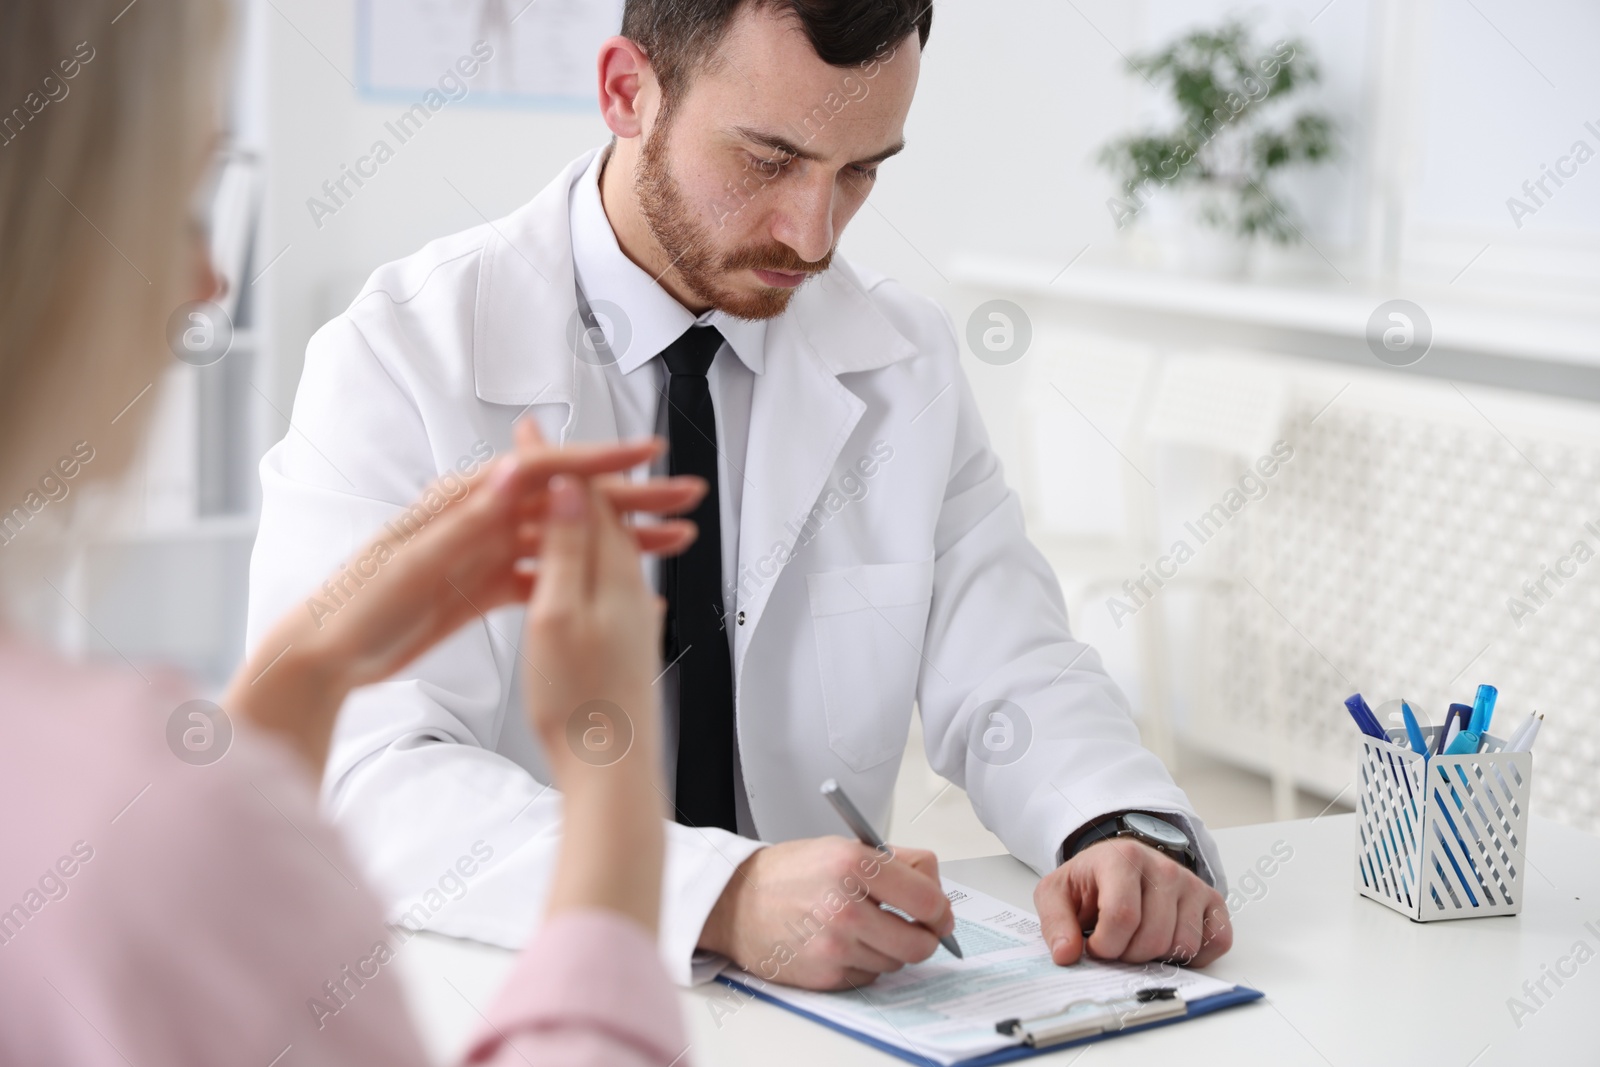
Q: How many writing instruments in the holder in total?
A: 8